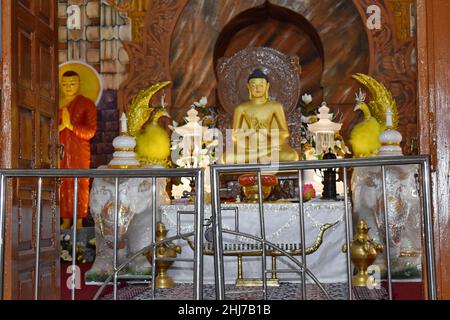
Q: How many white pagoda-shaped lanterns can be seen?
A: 2